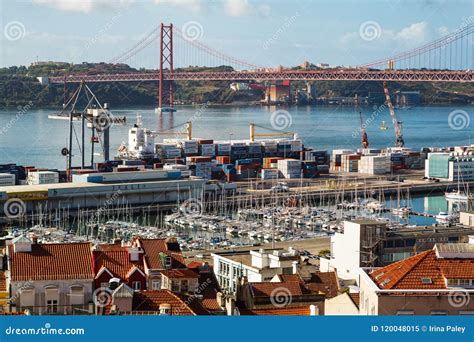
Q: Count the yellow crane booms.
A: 2